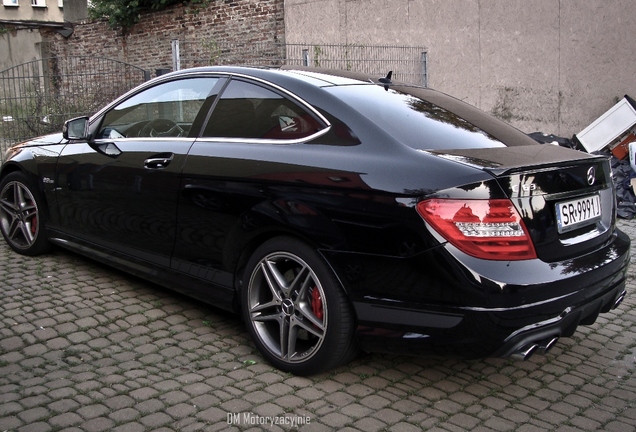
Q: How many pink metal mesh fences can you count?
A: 0